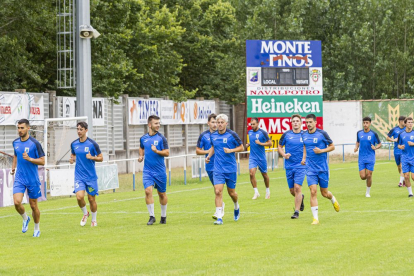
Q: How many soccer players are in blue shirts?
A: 11